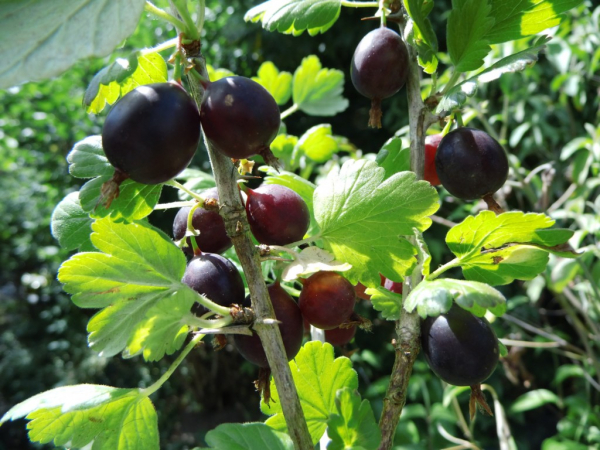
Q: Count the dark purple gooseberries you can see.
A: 9